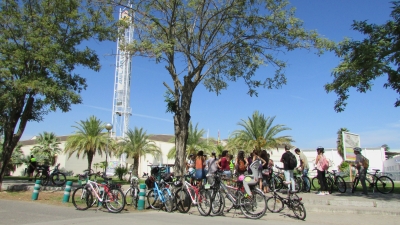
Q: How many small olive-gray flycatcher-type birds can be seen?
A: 0